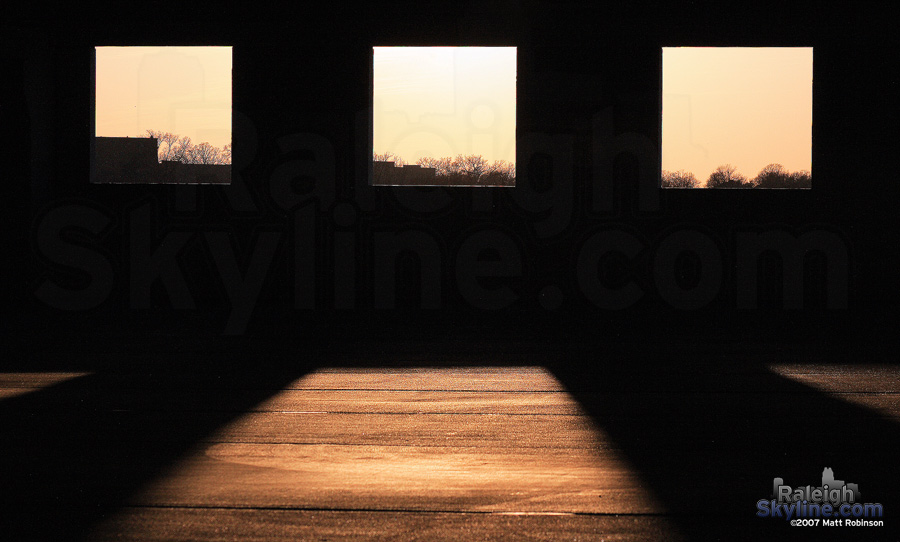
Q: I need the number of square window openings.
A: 3